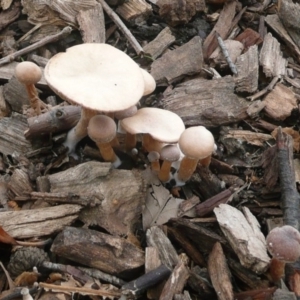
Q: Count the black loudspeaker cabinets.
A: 0